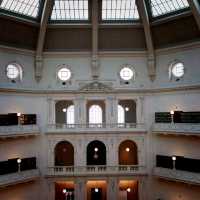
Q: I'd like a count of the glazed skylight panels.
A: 4